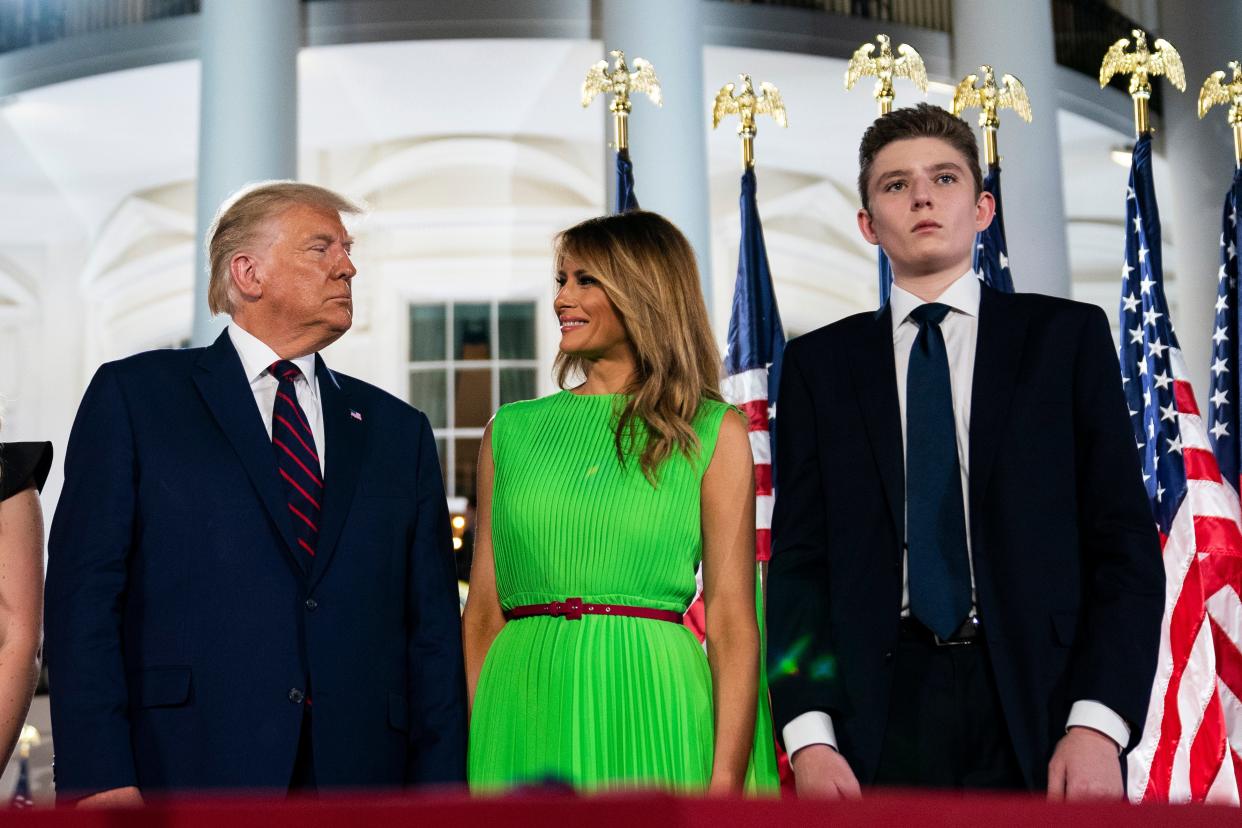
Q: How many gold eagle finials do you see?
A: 6